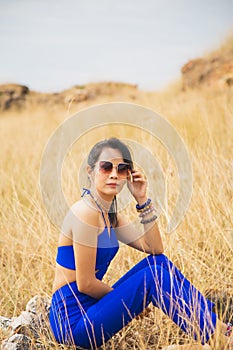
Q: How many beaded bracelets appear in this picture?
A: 4